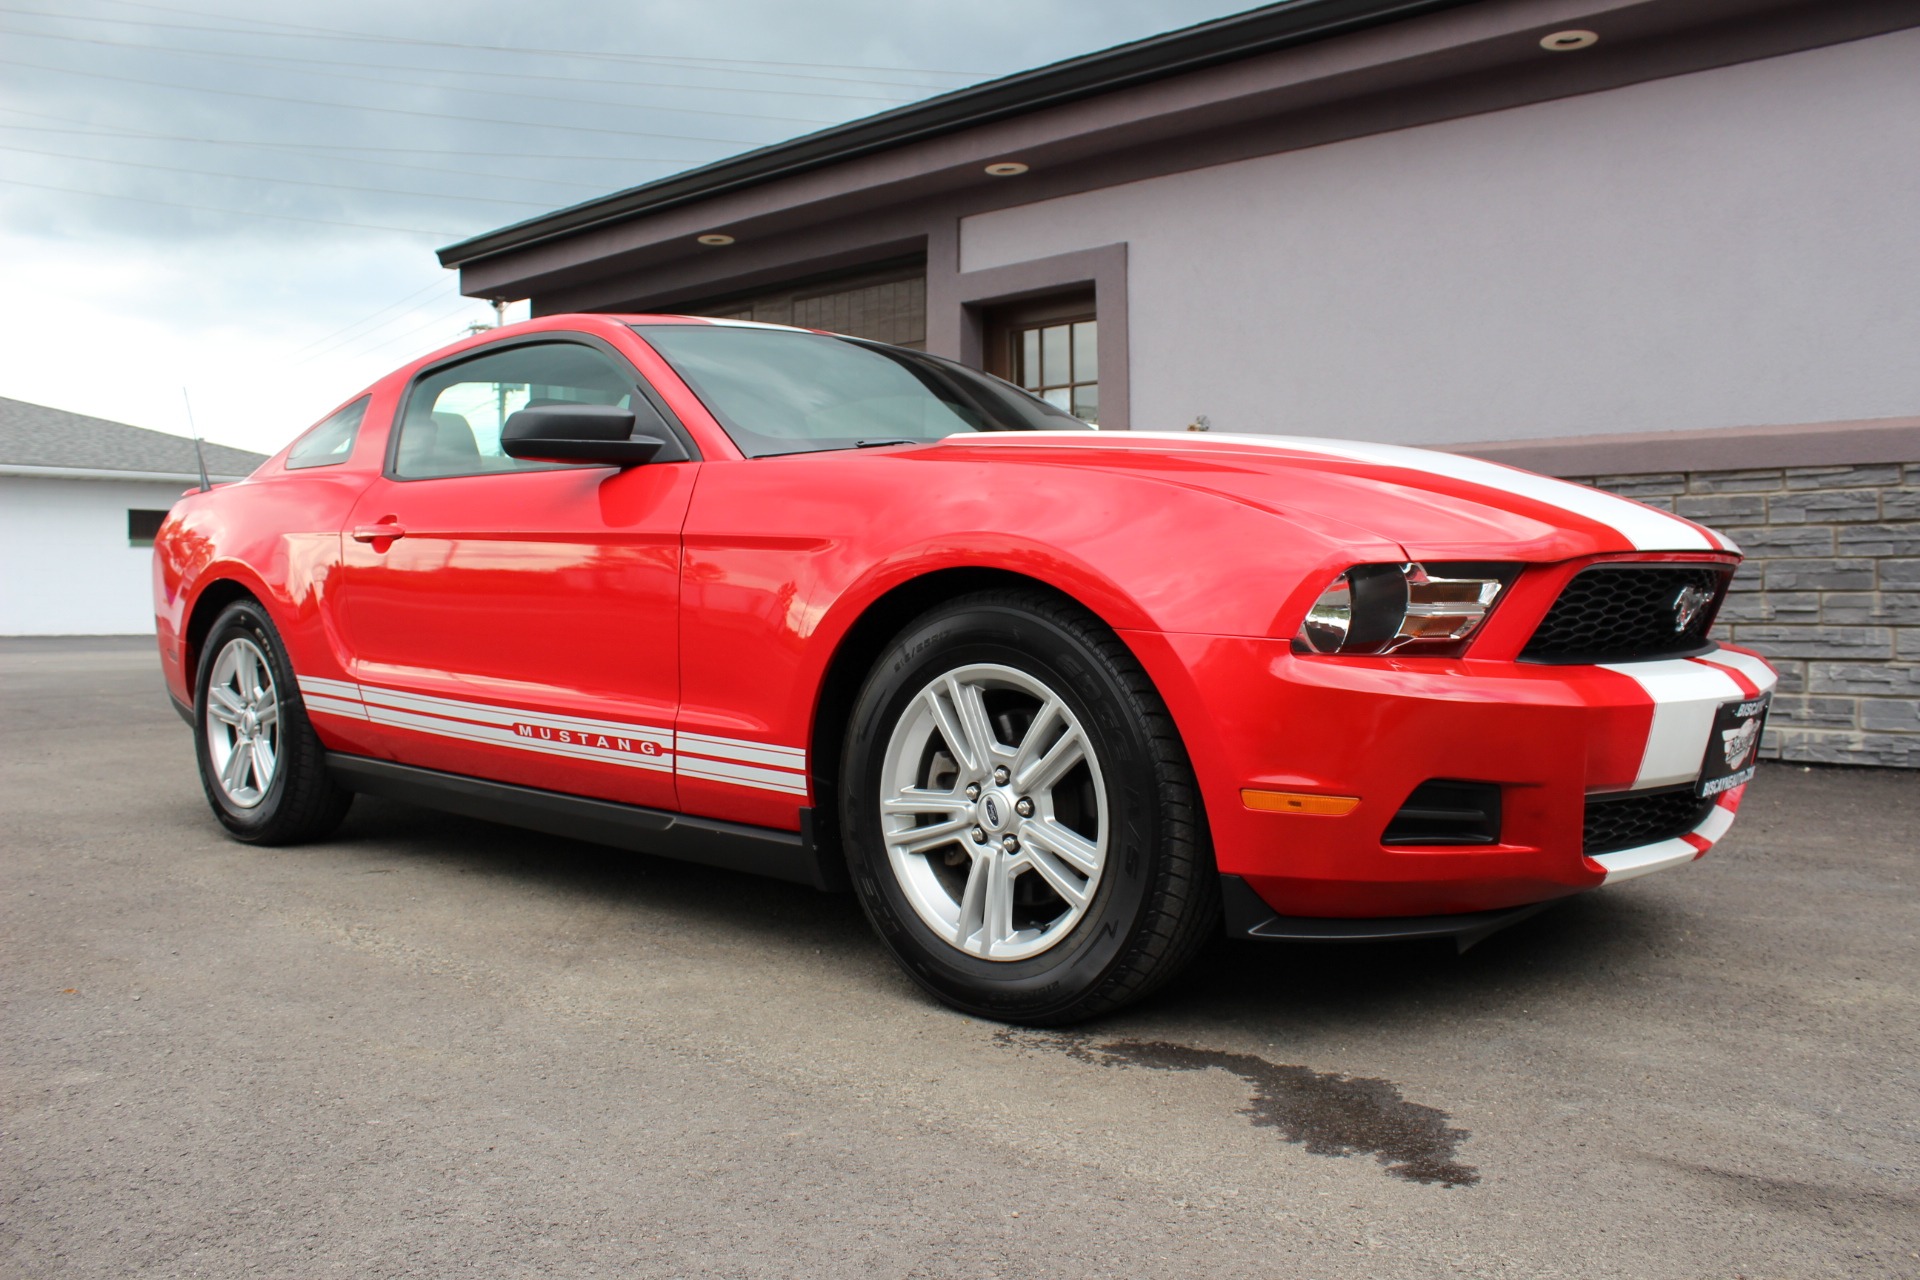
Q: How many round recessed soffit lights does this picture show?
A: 3